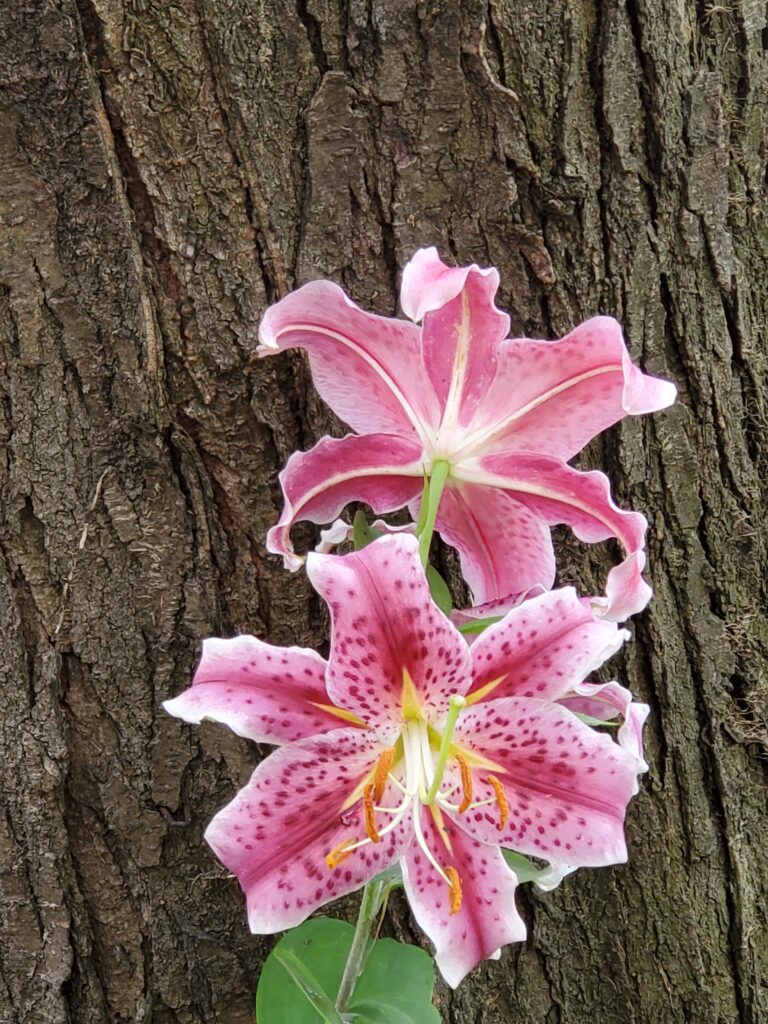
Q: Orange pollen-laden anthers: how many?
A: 6